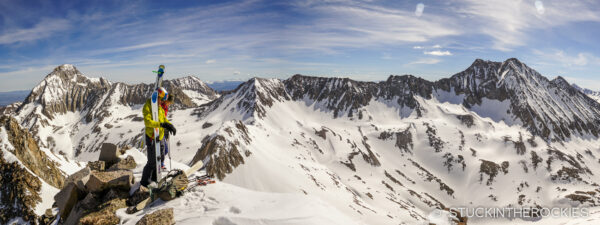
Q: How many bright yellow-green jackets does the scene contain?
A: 1